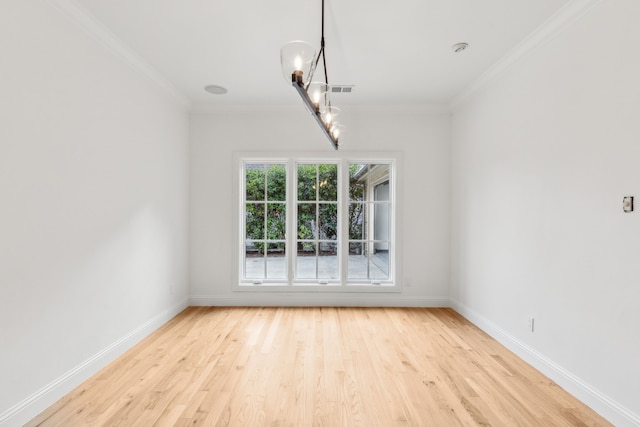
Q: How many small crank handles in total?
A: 3